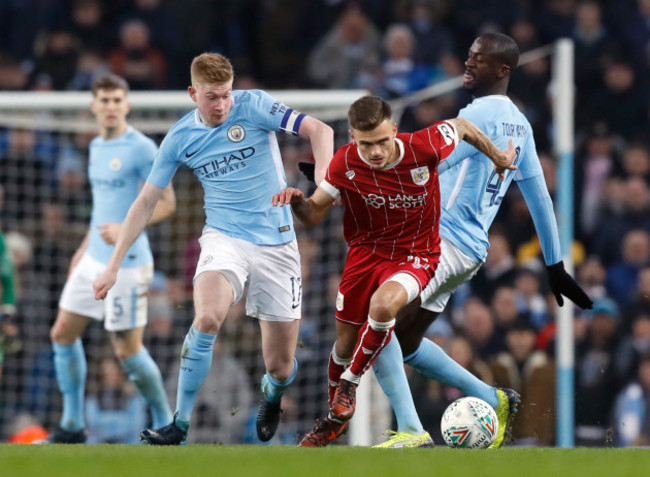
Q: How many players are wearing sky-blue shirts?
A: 3